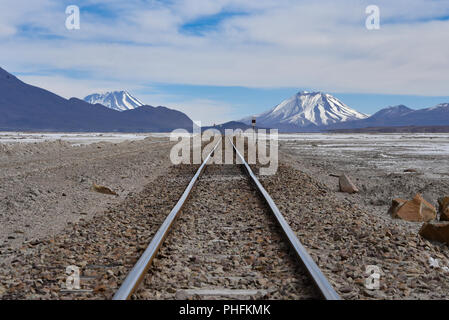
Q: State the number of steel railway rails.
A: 2